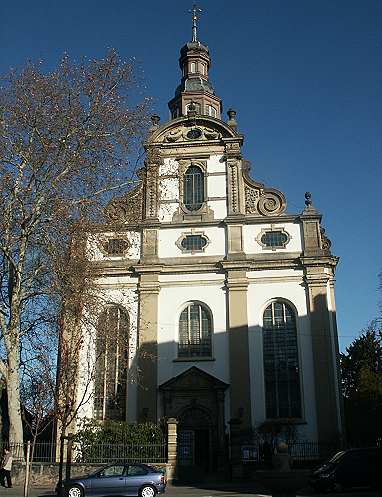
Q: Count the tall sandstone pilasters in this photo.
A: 4